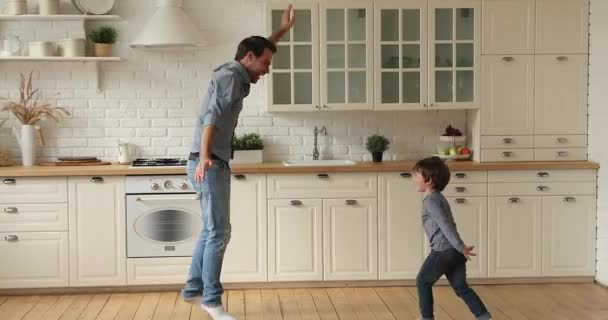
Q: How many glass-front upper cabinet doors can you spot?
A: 4